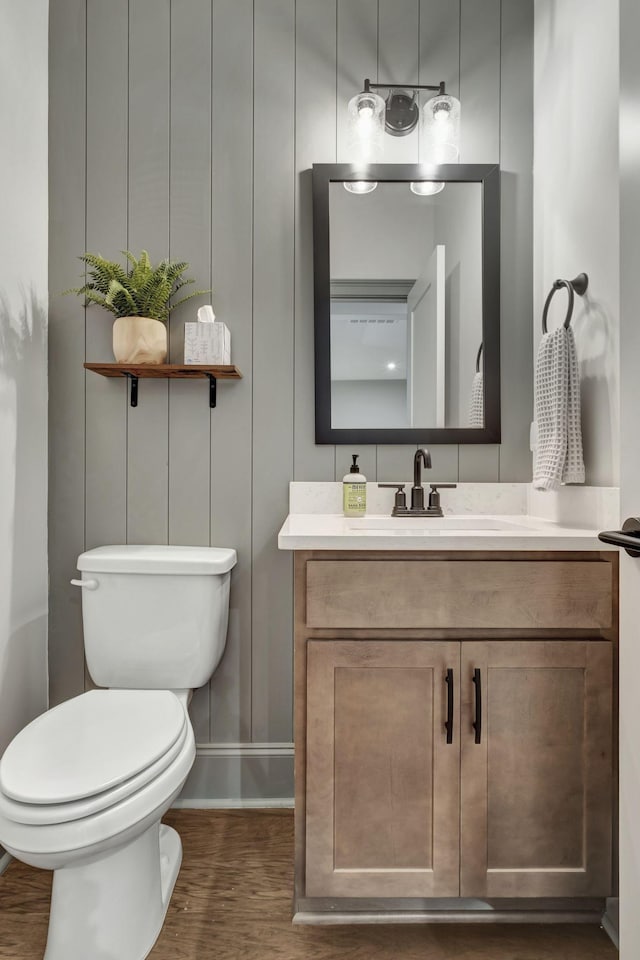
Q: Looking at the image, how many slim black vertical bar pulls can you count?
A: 2